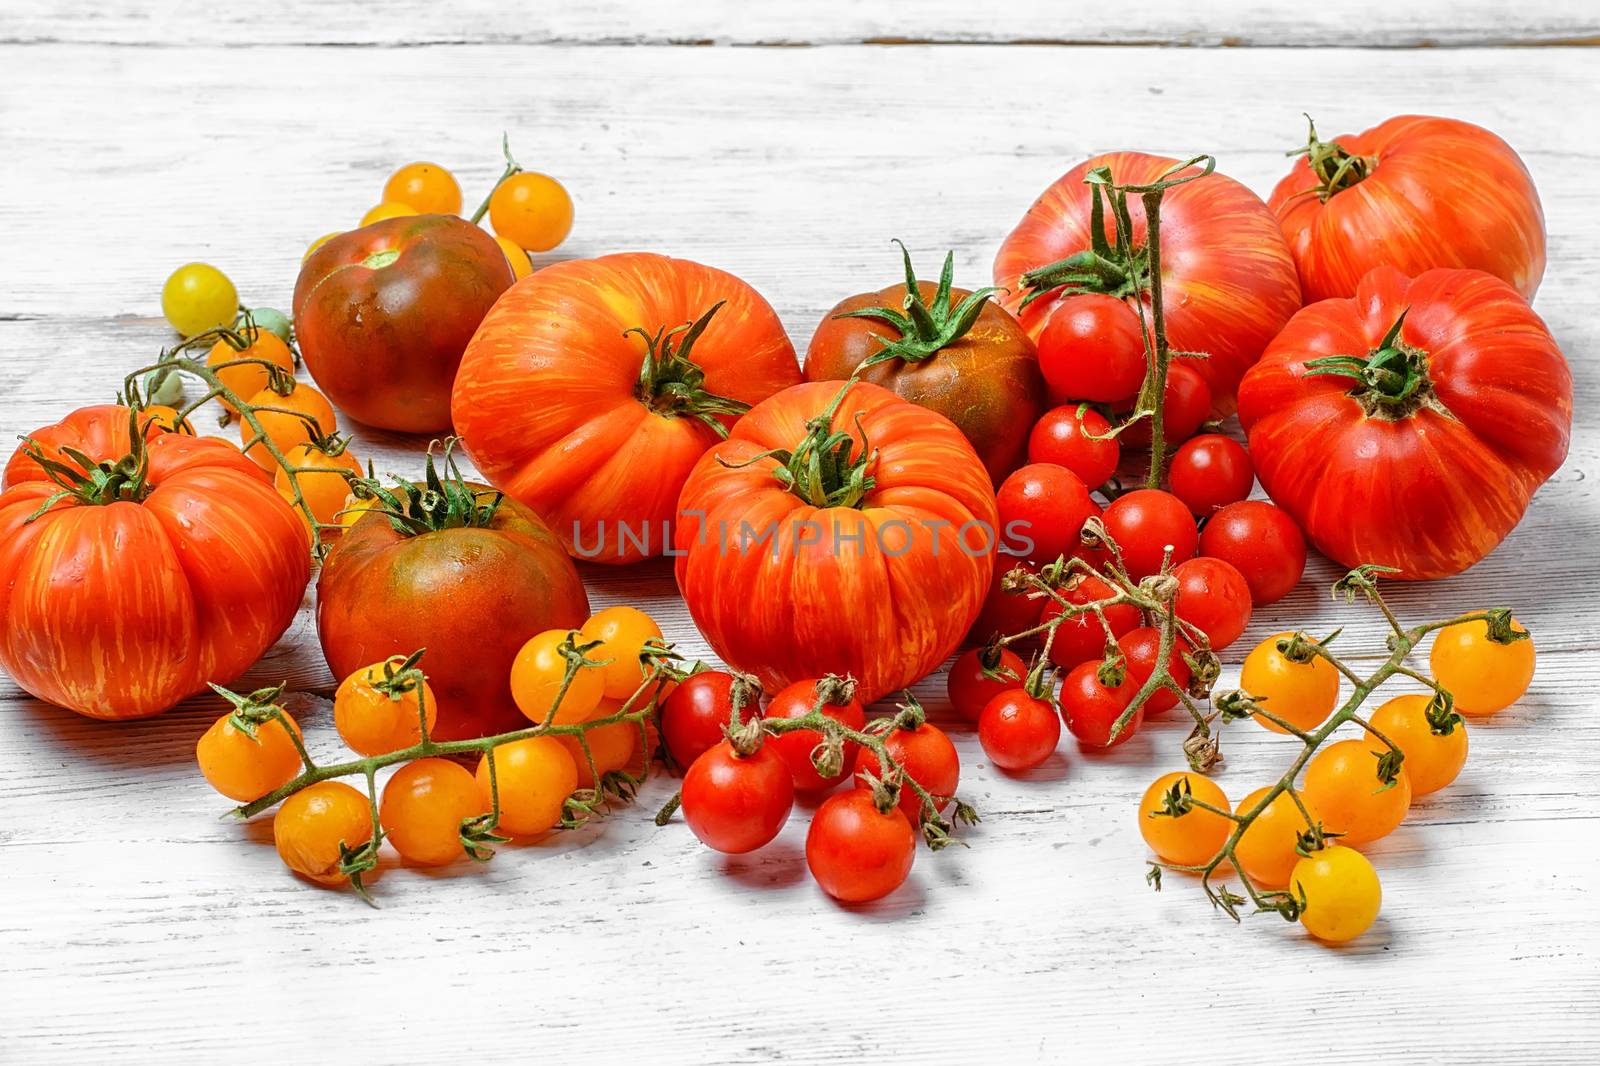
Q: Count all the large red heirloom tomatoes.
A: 6